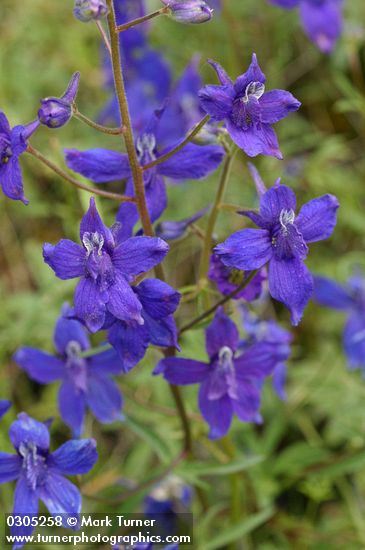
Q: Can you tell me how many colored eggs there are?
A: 0